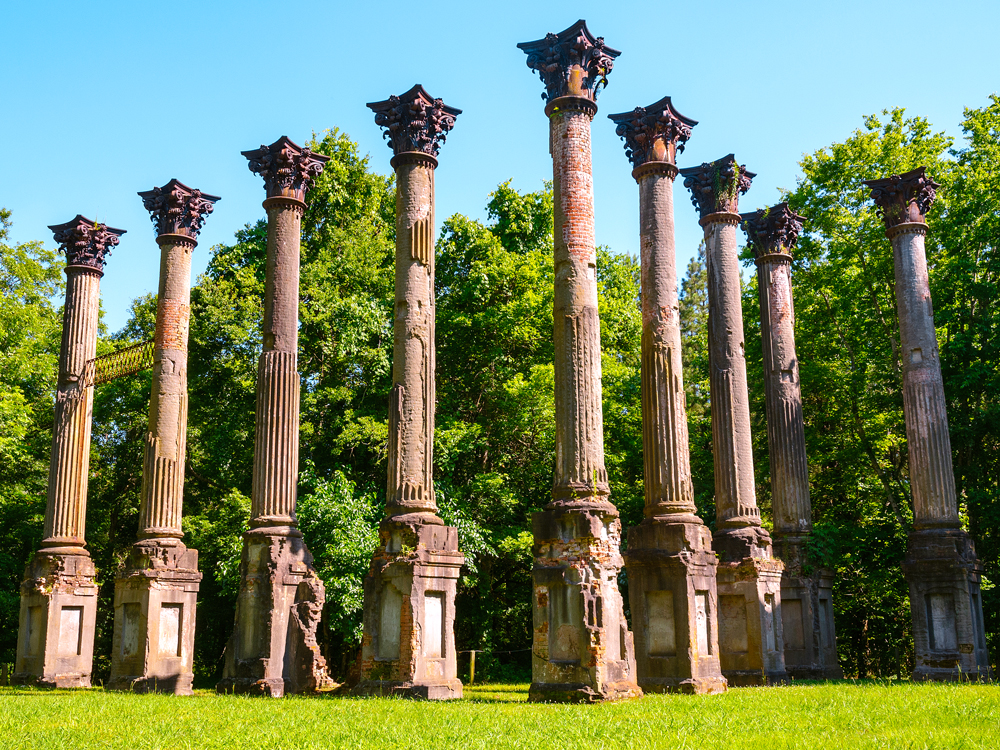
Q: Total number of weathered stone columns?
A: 9